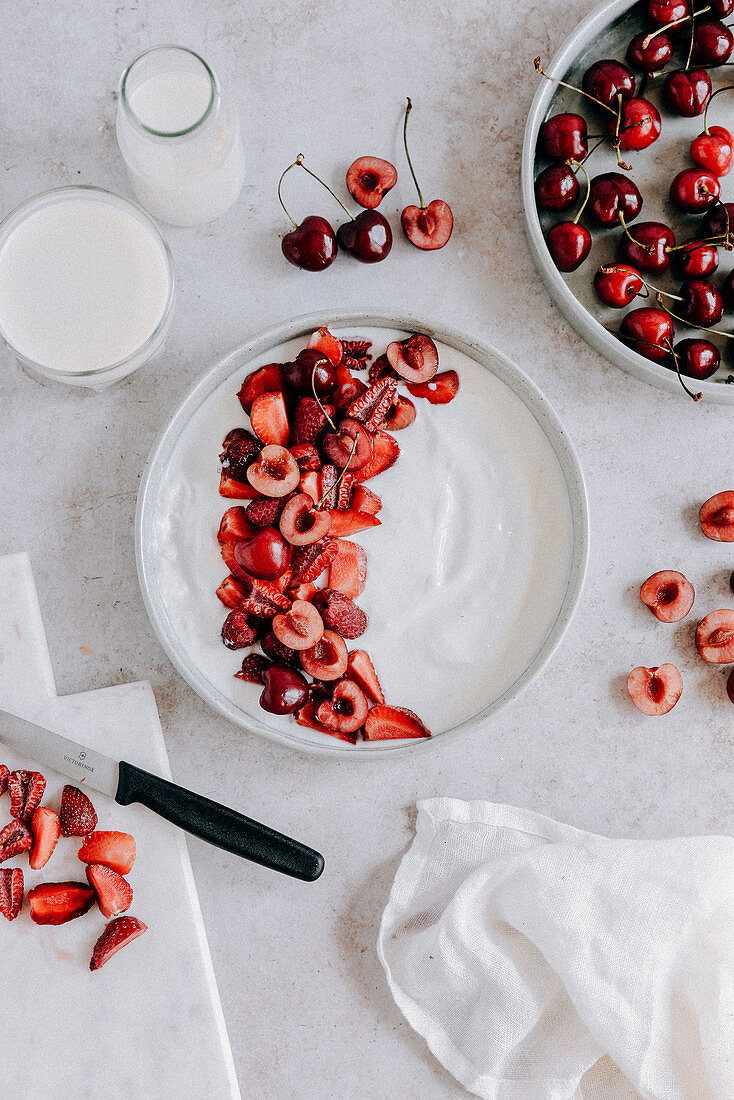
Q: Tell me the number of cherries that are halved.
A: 14